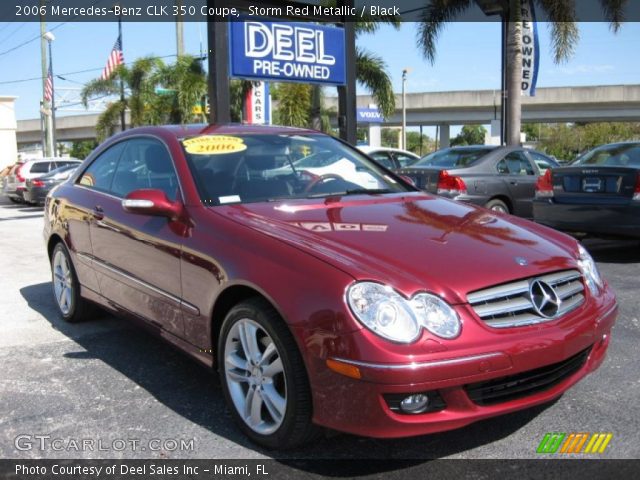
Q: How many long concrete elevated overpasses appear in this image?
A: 1